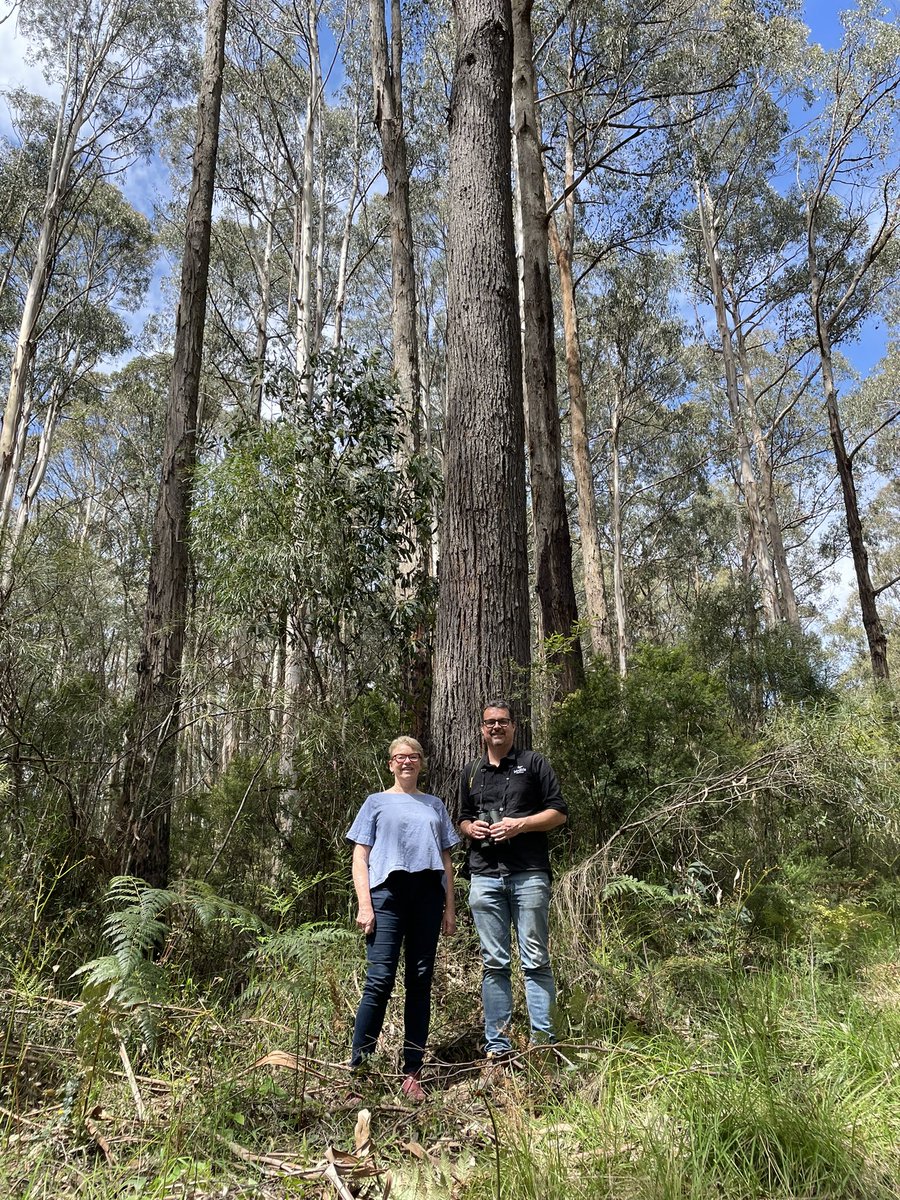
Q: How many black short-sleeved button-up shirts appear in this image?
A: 1